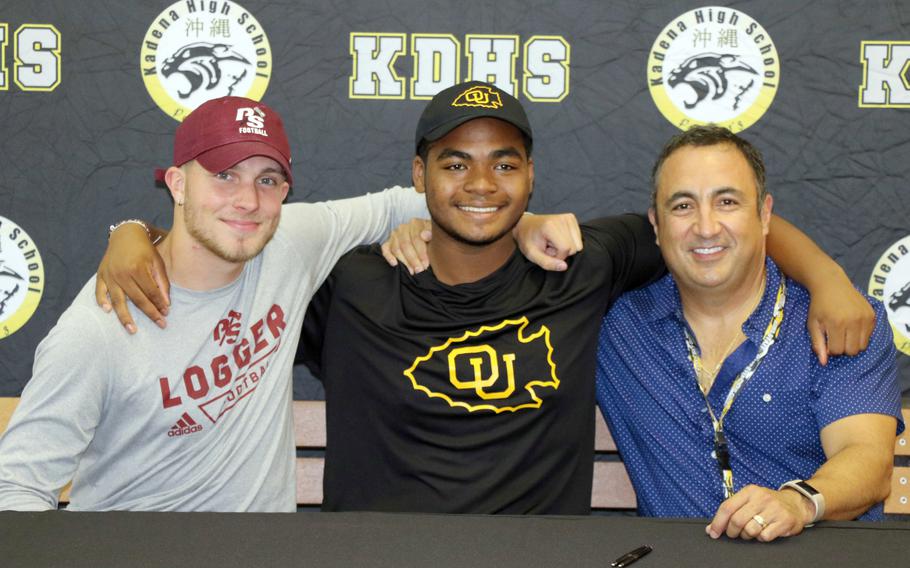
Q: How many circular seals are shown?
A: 4